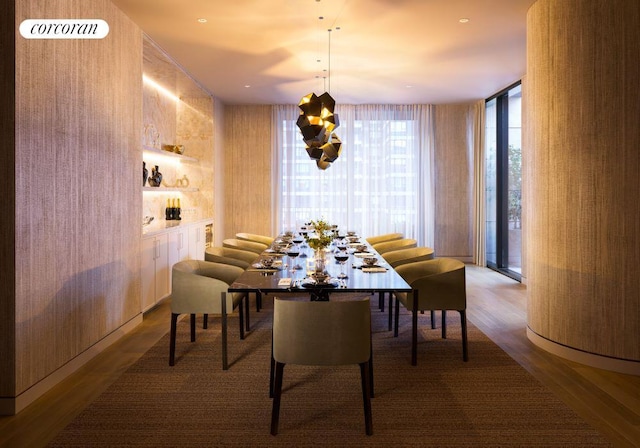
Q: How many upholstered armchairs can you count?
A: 9